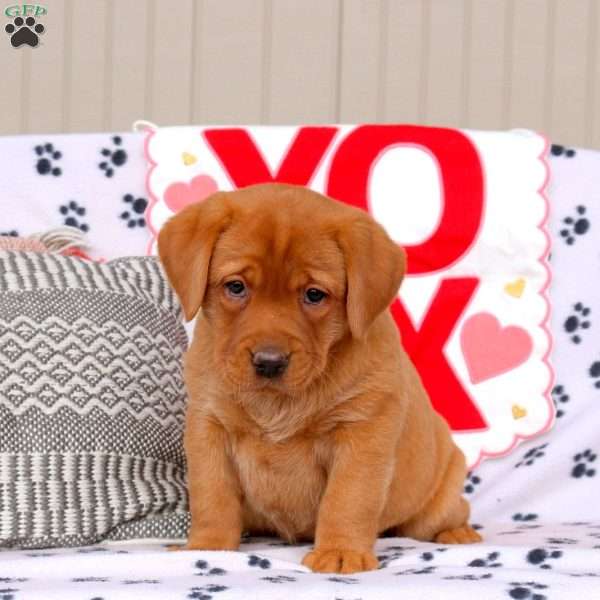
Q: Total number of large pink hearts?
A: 2